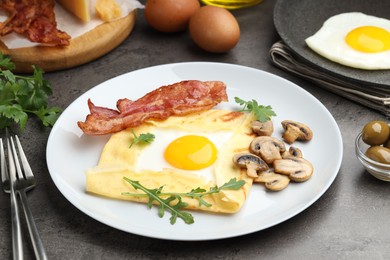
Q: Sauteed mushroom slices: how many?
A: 7